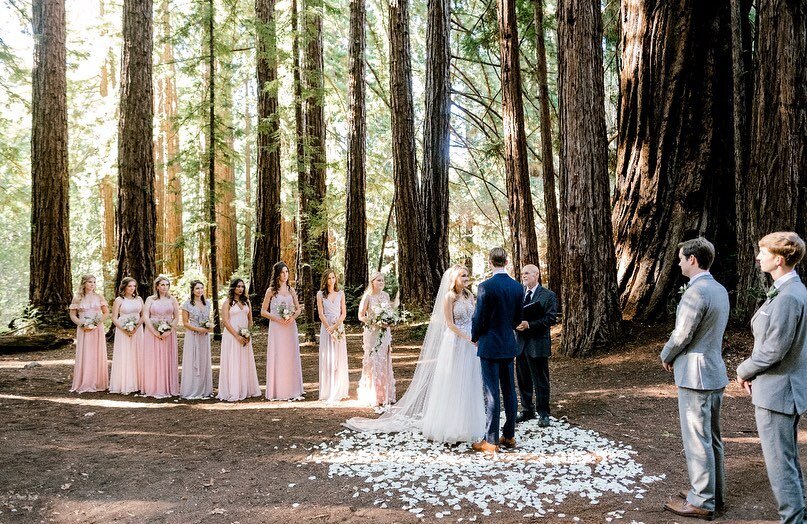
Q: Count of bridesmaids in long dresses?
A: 8